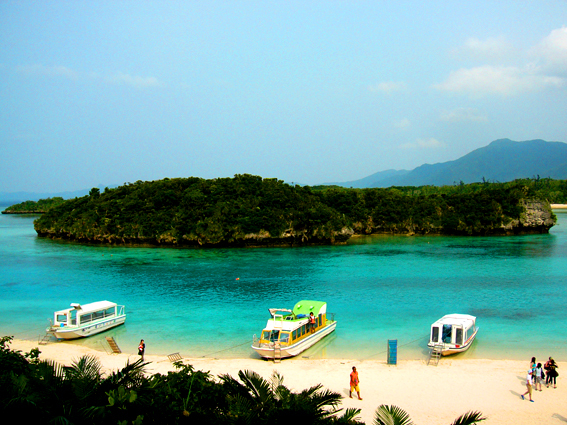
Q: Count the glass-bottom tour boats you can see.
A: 3